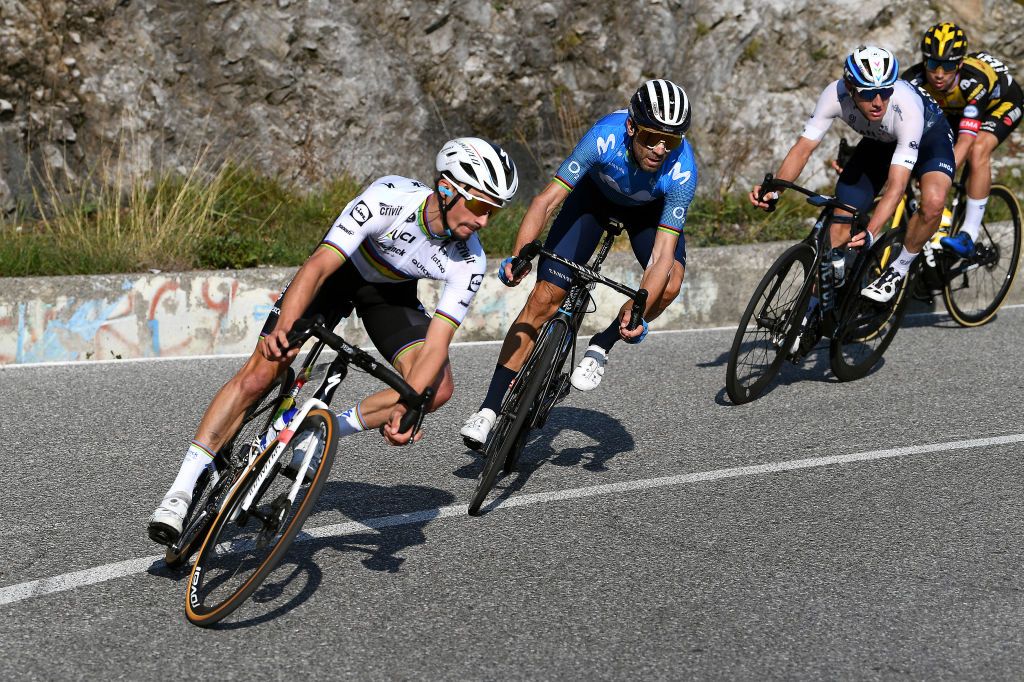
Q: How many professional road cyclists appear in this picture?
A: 4